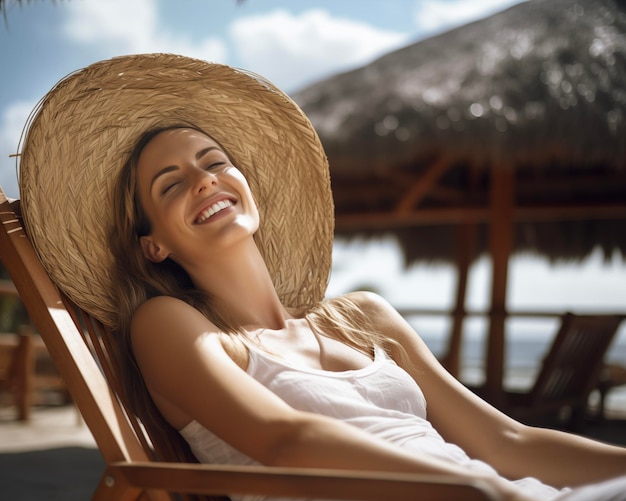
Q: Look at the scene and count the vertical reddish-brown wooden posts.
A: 2